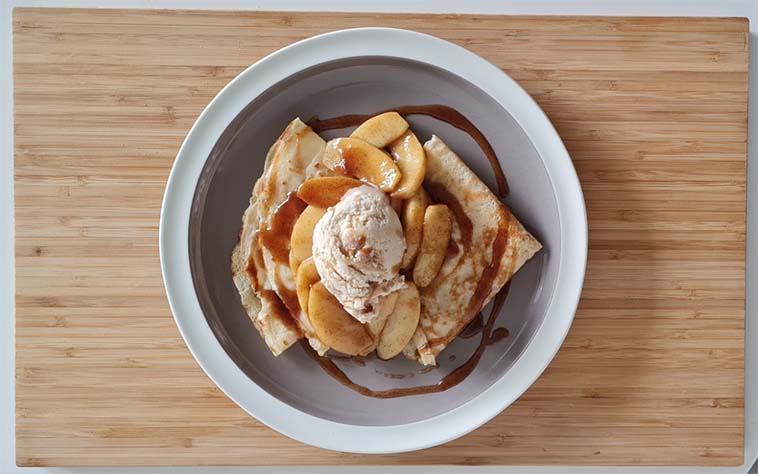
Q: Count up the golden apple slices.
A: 11